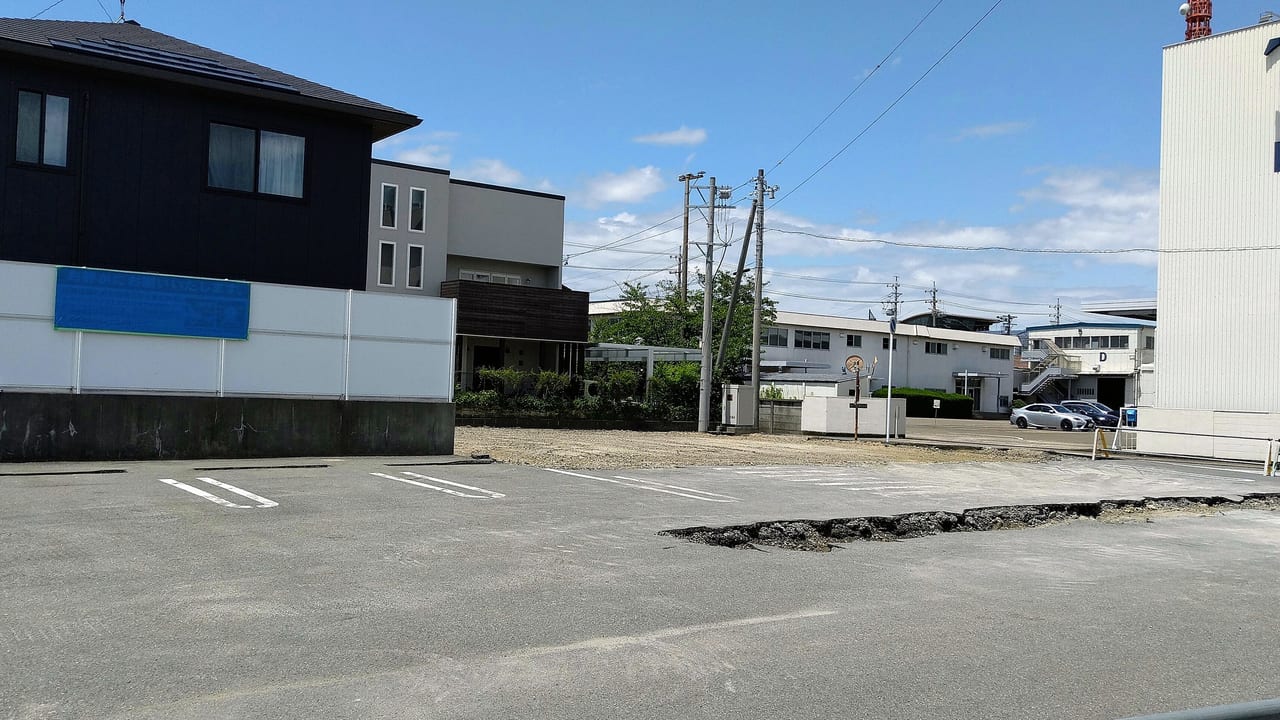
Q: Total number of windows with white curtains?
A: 2